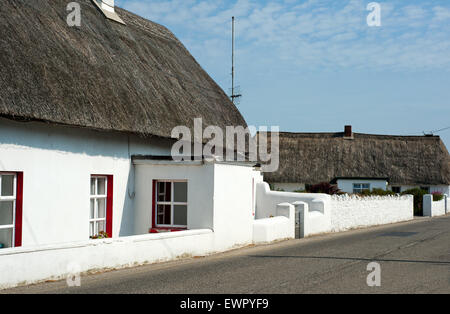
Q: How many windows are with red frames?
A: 3